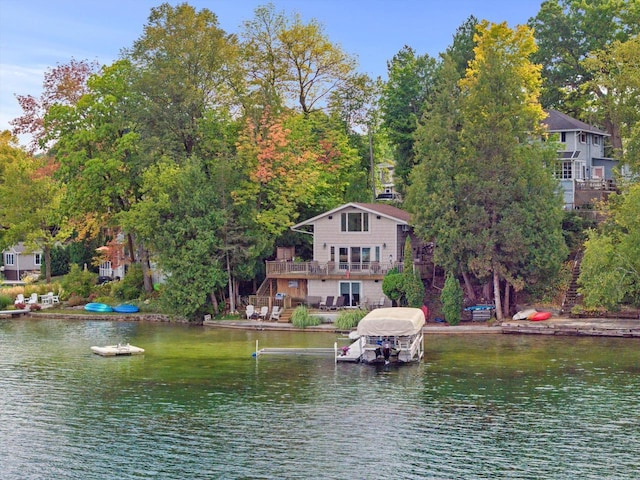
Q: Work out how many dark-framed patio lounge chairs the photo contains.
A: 2